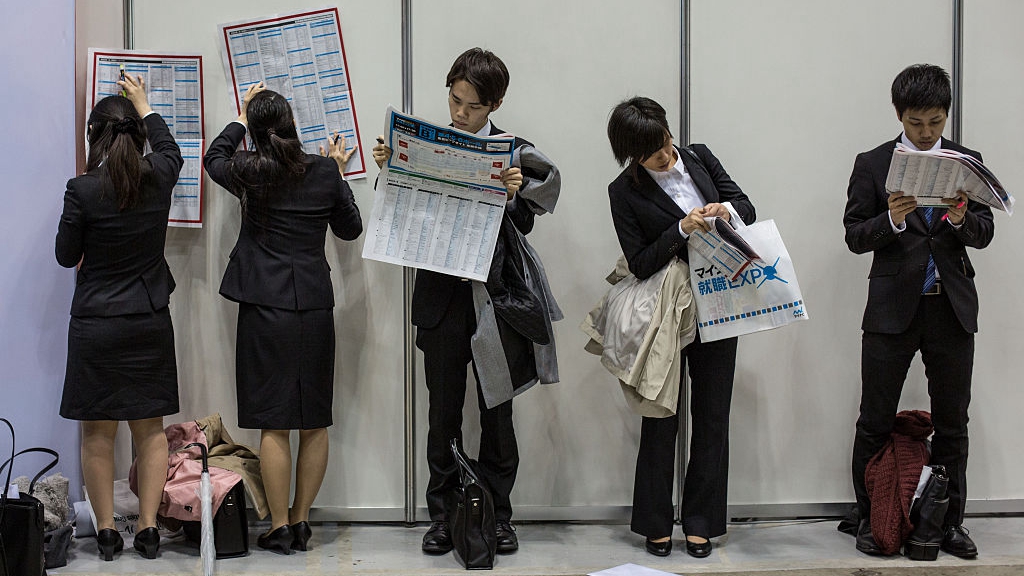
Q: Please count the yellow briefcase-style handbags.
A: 0